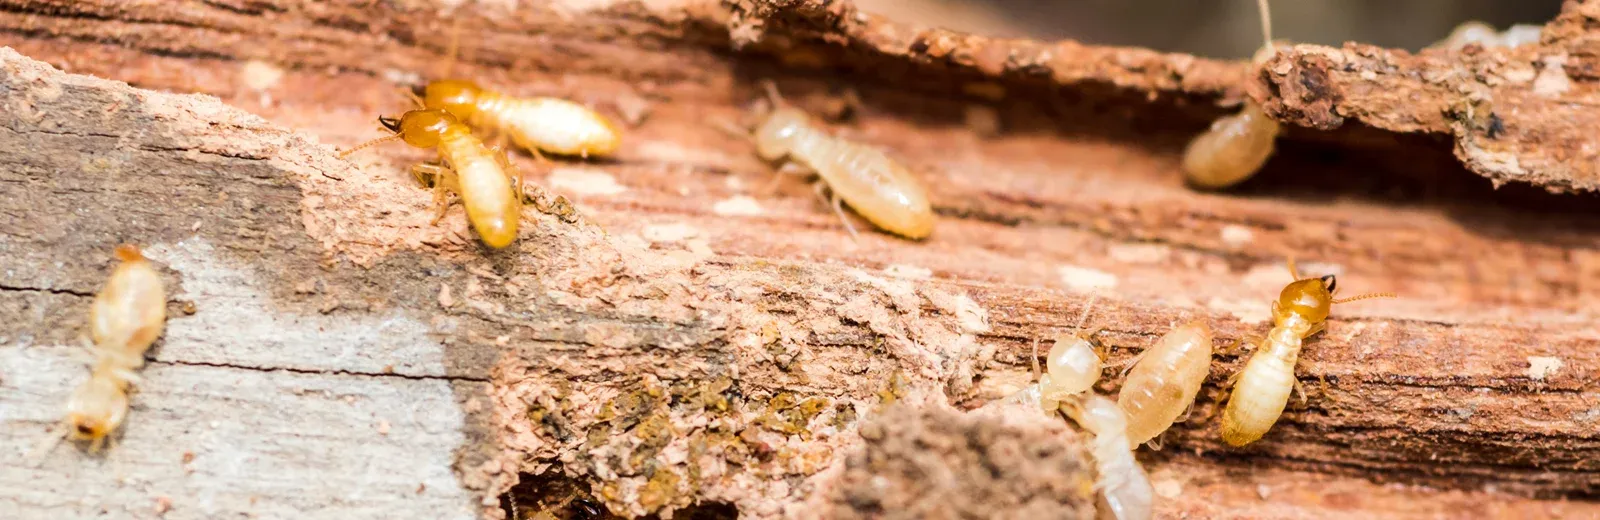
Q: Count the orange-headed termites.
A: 3